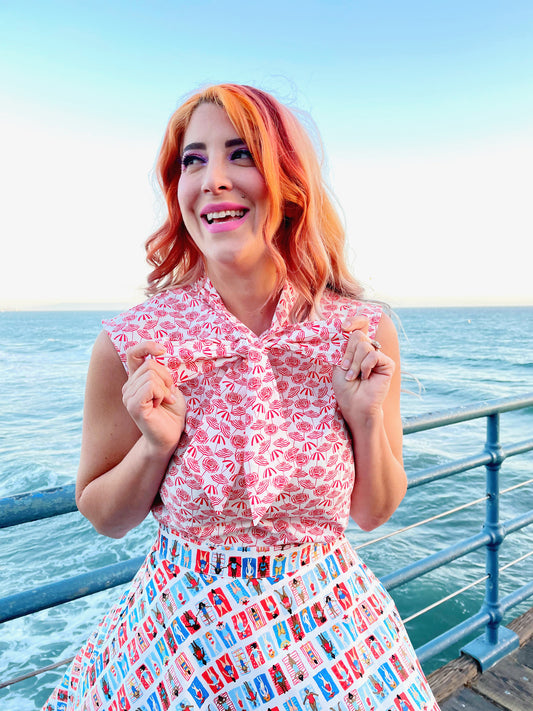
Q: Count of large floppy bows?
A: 1